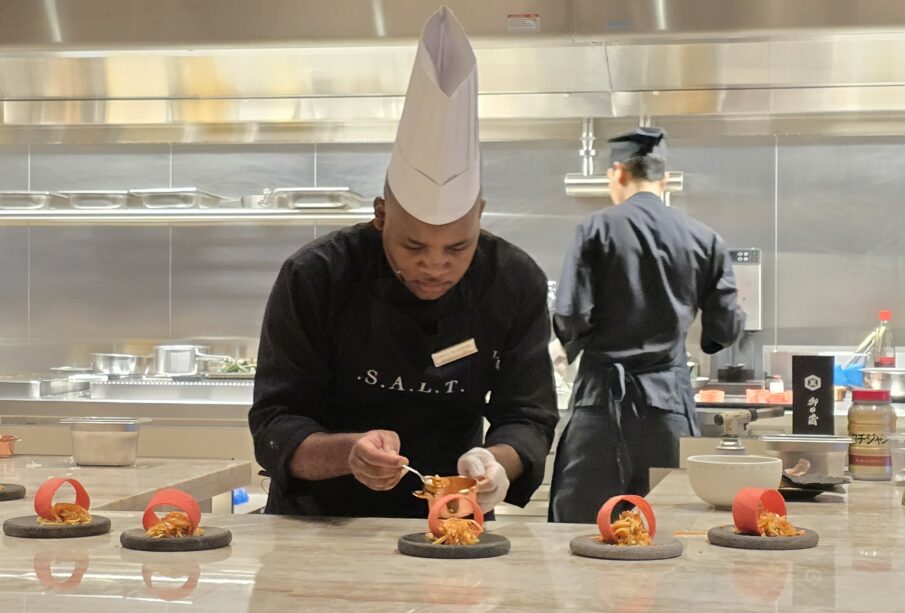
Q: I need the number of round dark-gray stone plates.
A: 6